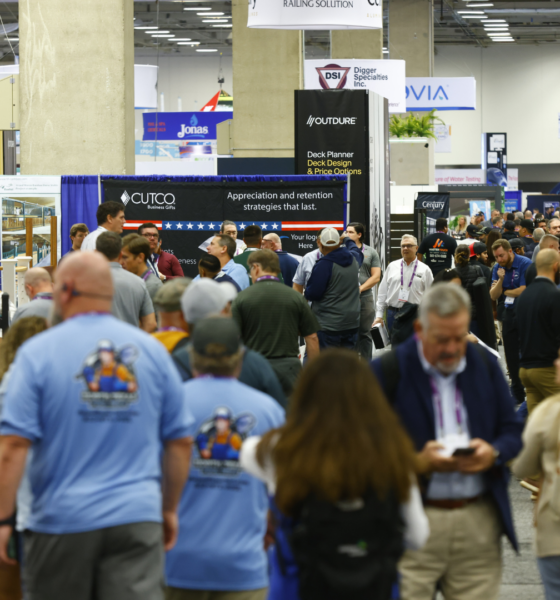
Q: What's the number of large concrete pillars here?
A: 4